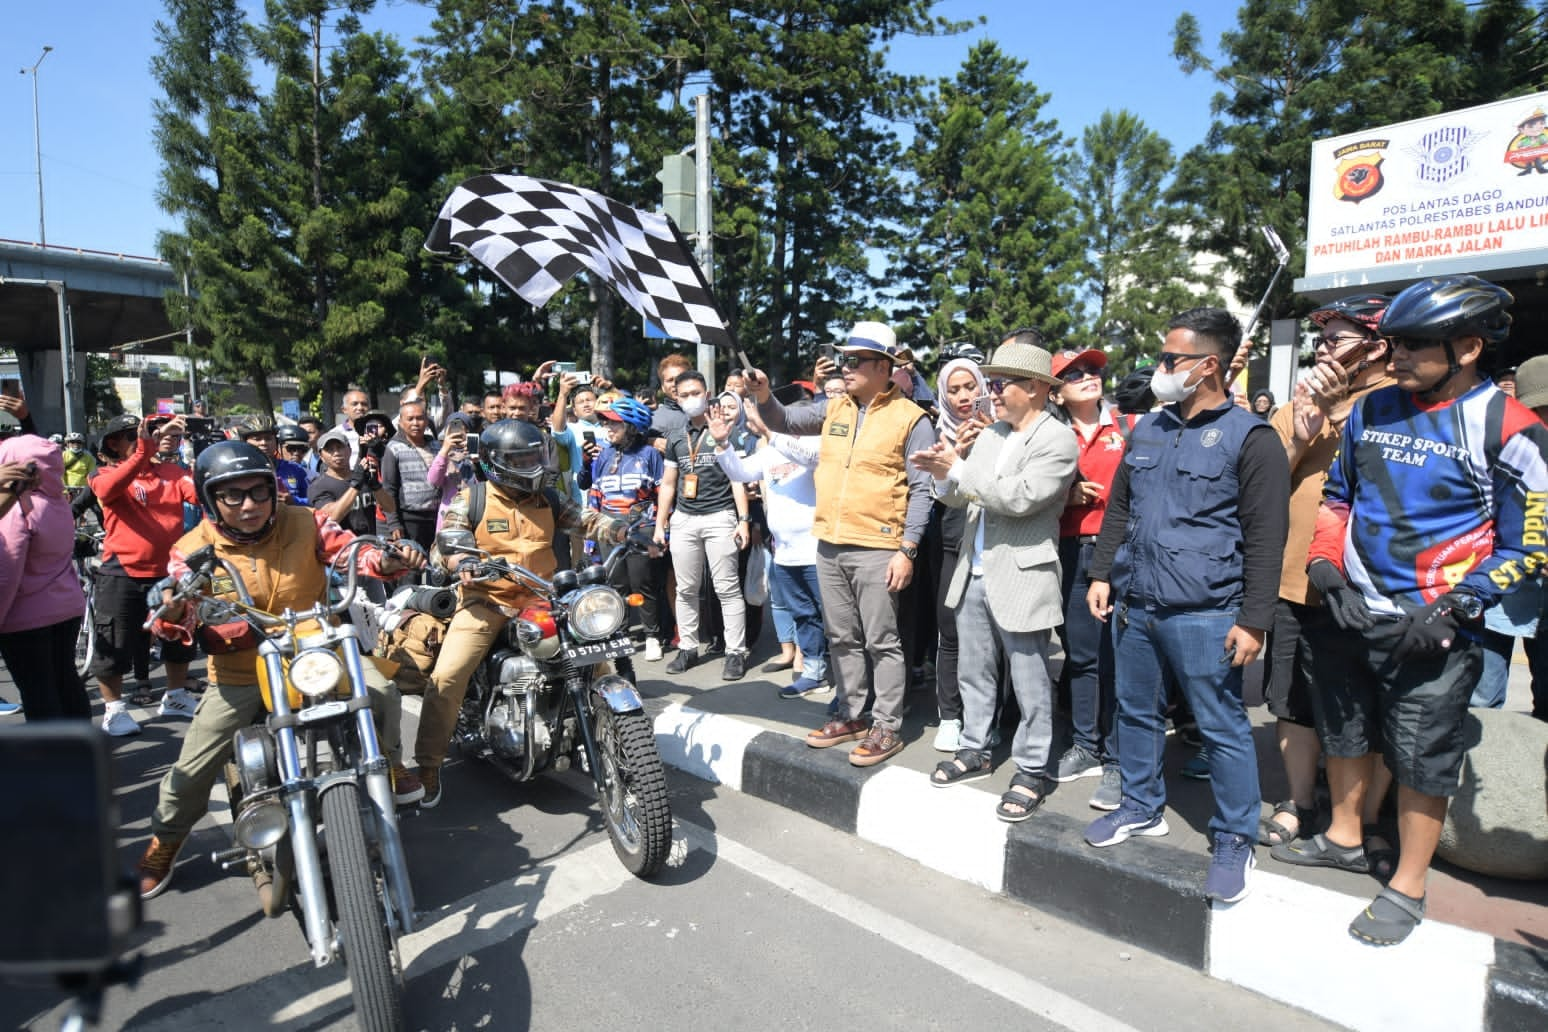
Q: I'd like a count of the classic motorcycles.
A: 2